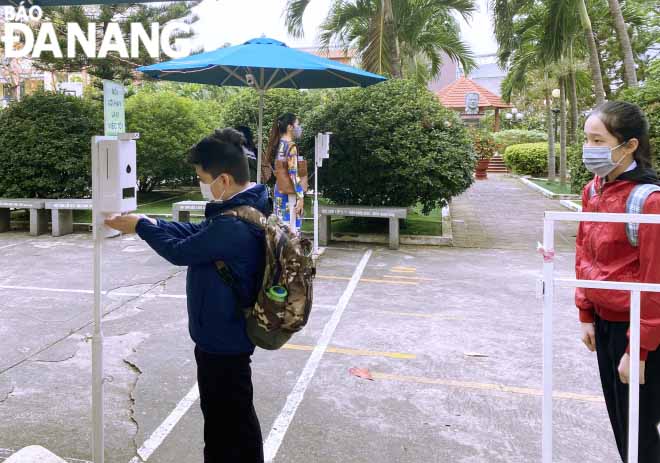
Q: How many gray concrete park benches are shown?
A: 4